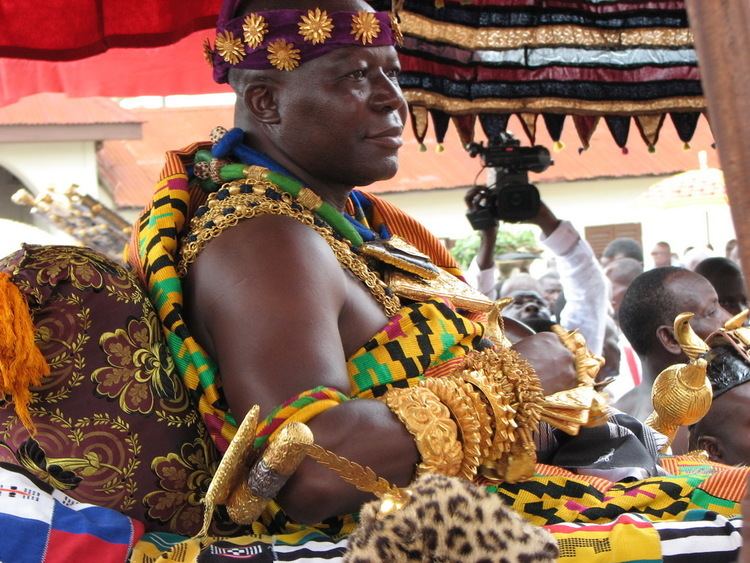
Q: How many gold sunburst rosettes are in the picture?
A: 7